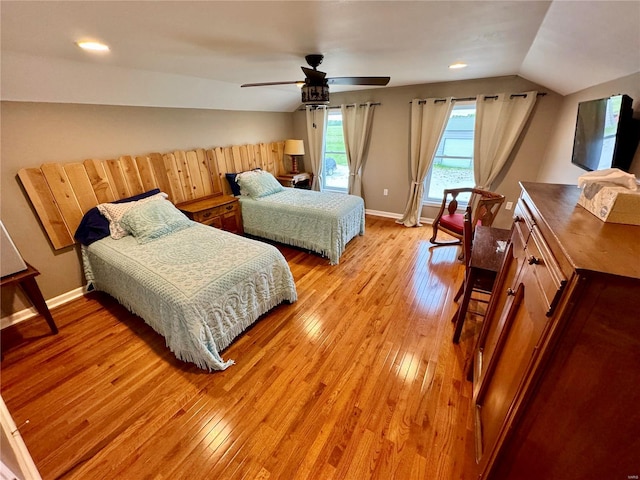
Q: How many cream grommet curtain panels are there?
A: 4